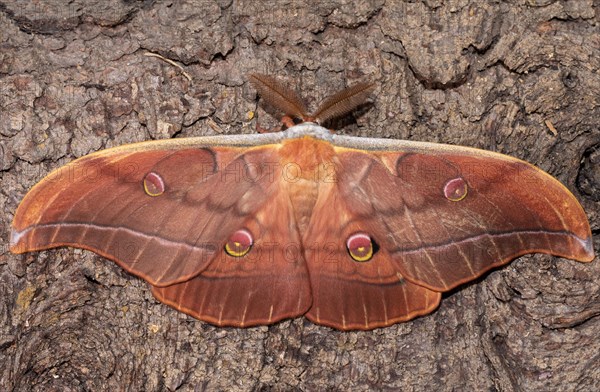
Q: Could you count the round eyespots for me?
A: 4